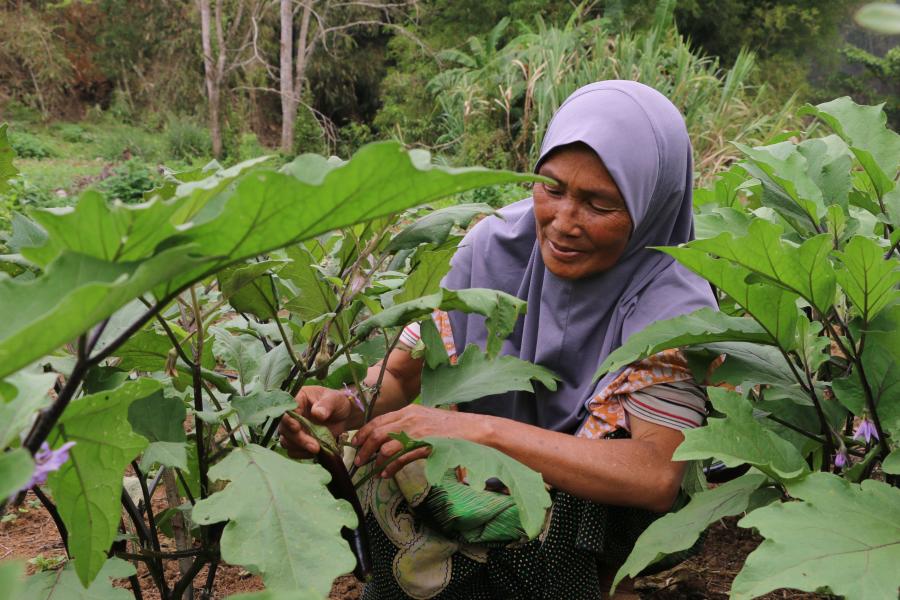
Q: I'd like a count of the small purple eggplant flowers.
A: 4